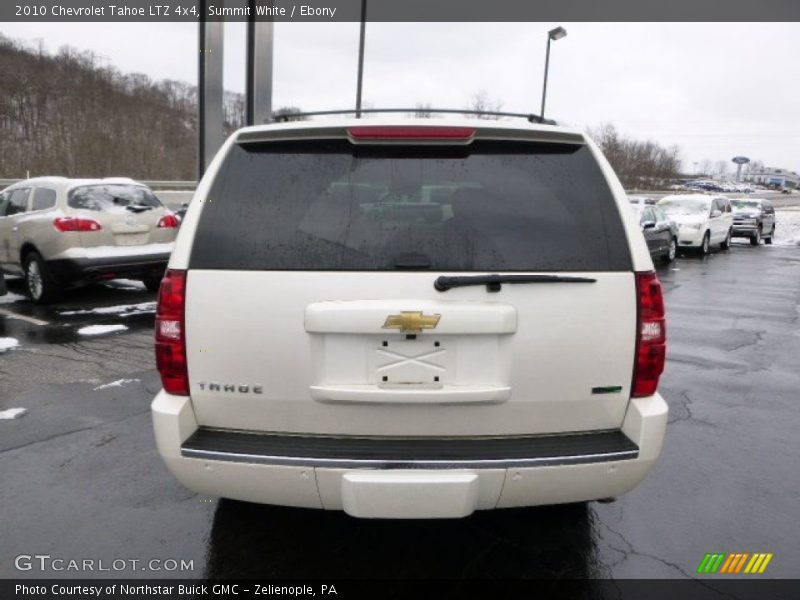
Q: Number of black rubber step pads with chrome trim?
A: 1